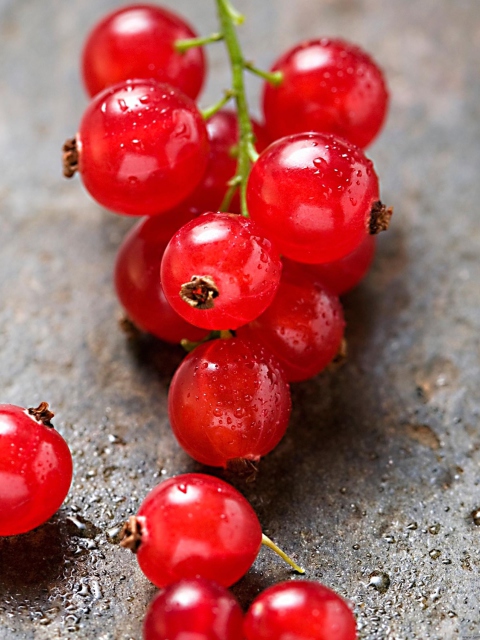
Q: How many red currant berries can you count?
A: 14